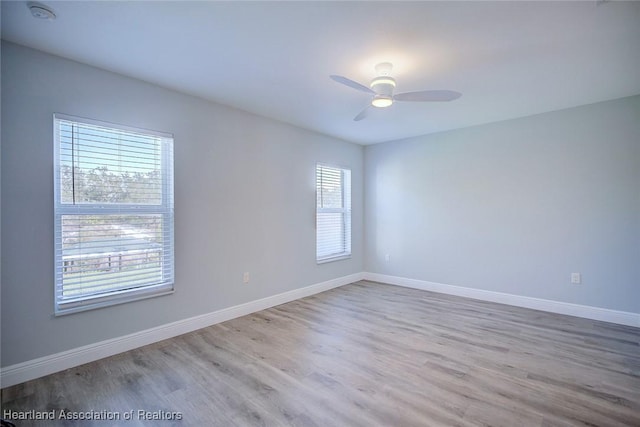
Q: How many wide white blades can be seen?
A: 3